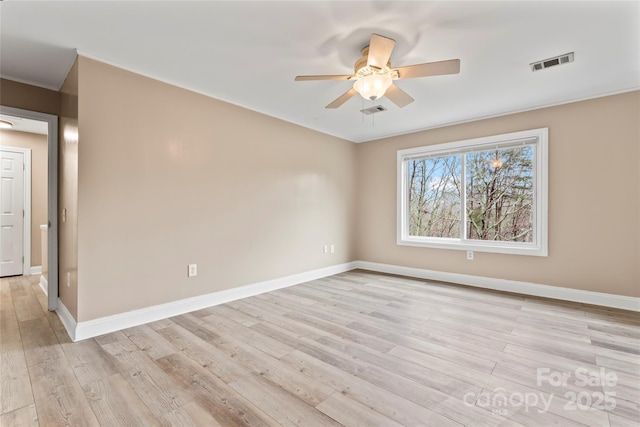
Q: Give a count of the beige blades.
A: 5